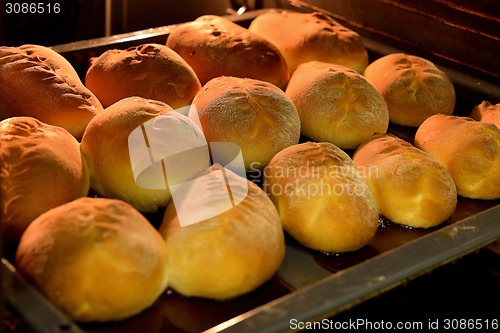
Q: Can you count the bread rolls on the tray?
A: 15